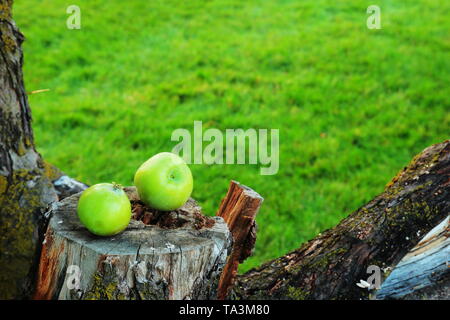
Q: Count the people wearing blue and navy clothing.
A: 0